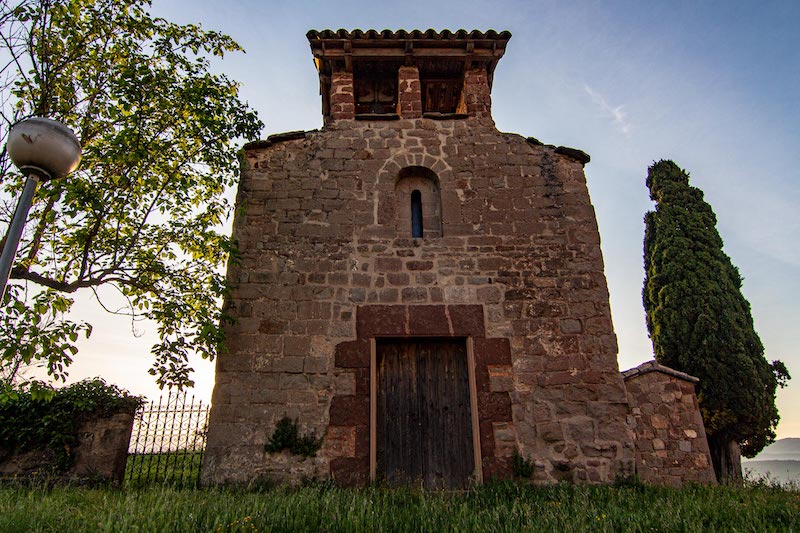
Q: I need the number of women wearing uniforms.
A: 0